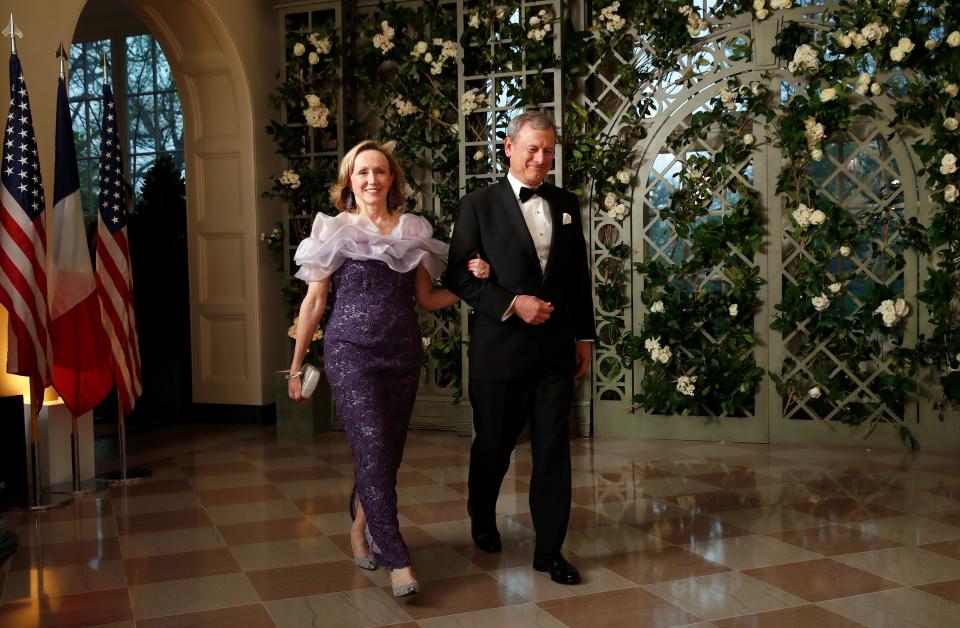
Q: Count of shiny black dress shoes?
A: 2